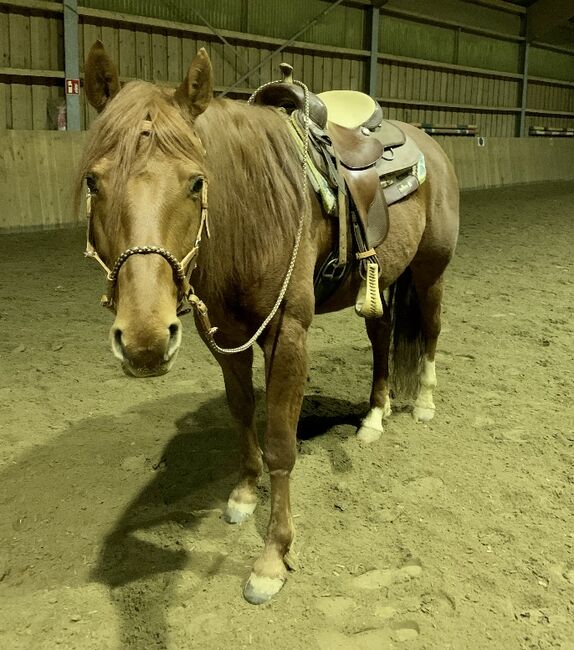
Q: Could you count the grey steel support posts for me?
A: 3